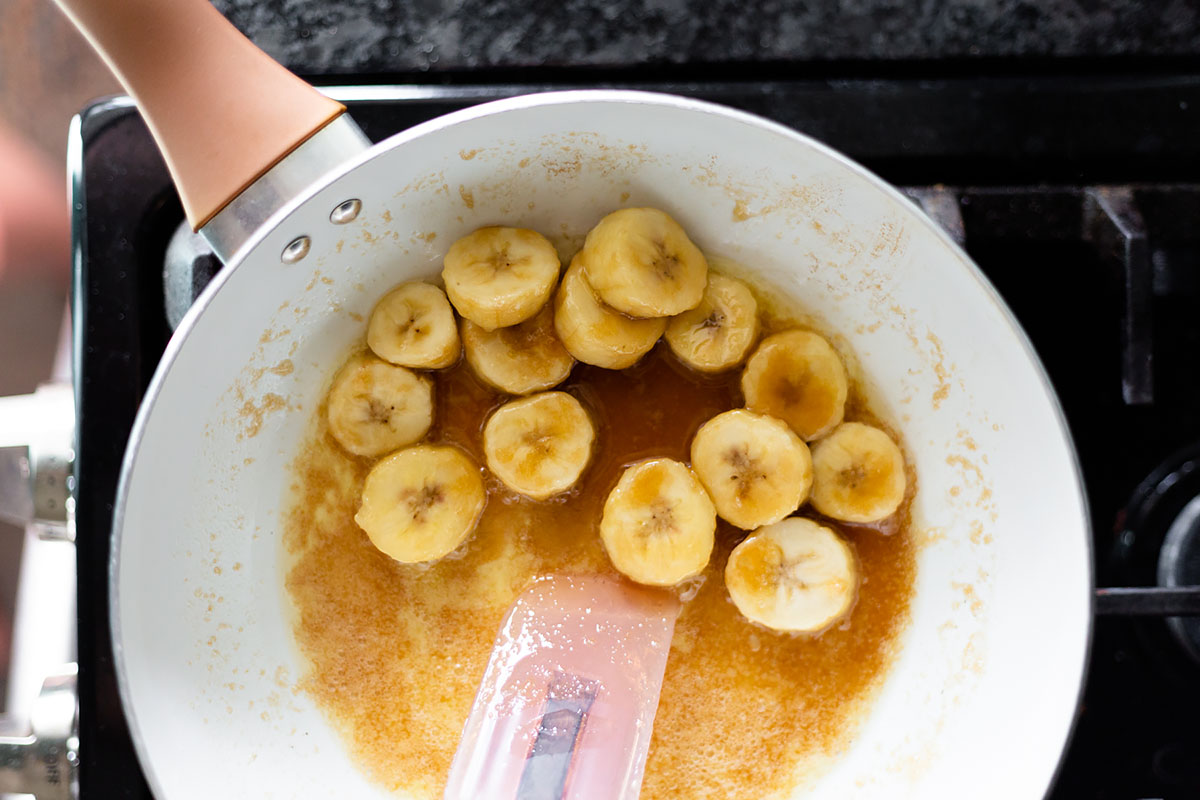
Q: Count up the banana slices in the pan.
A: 14